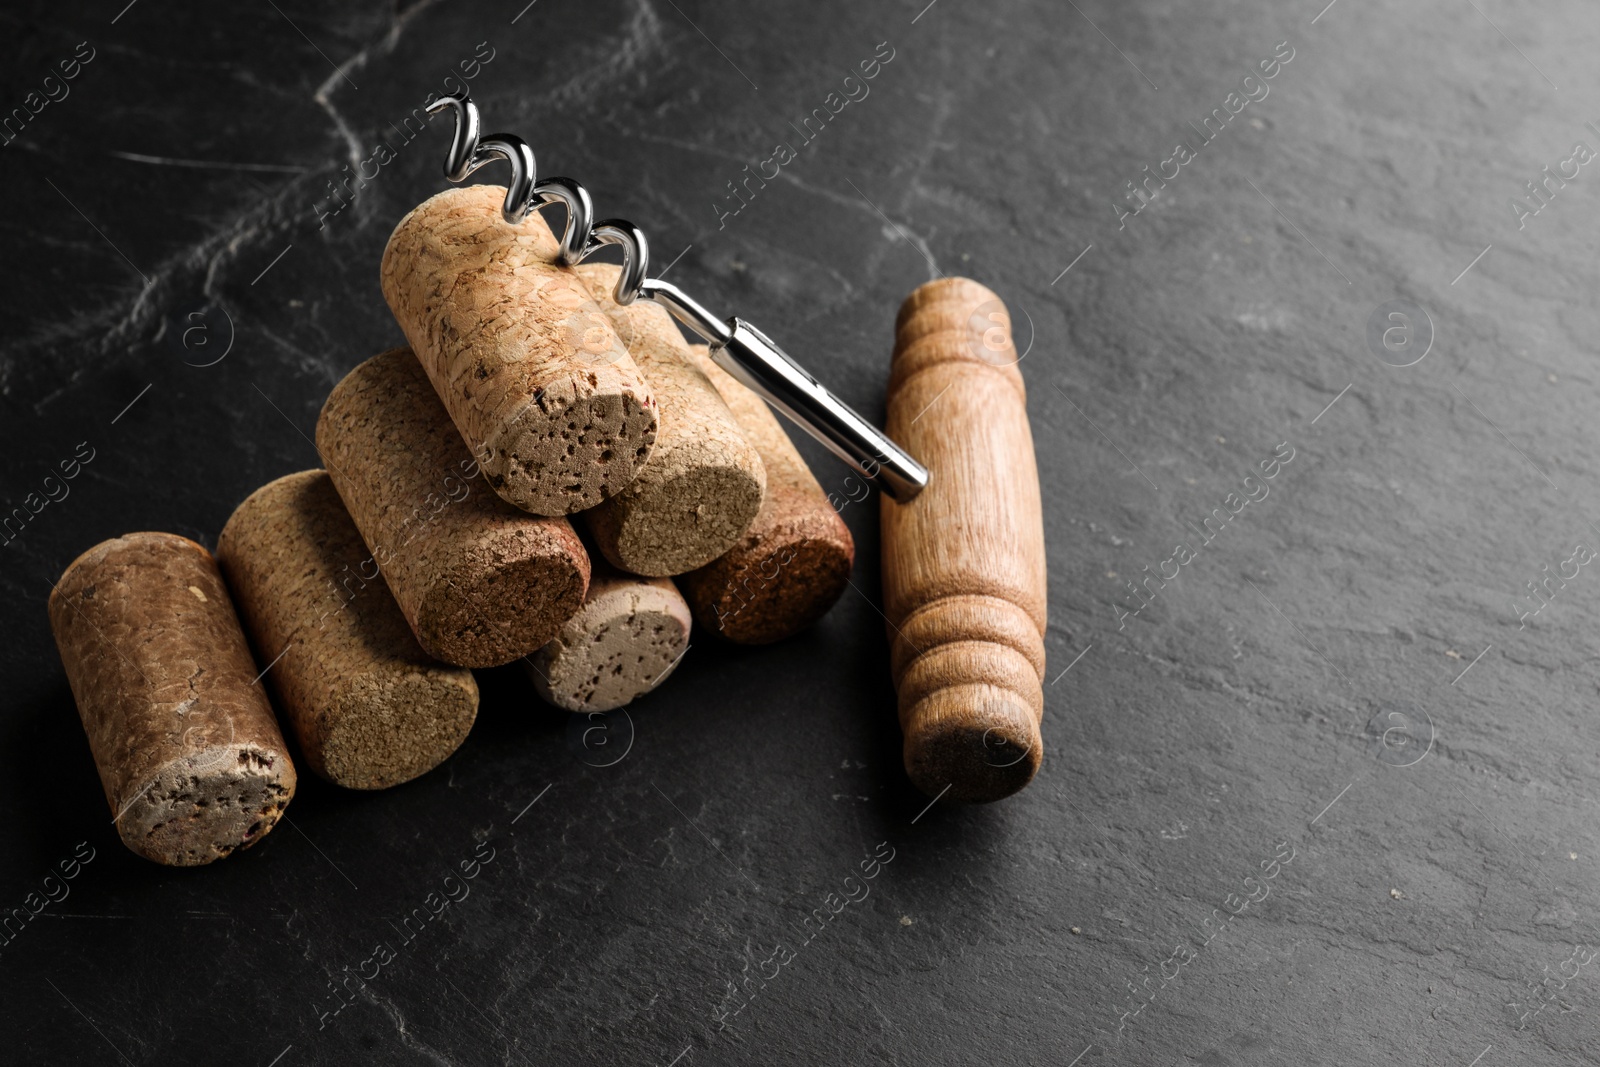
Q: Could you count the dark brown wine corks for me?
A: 1